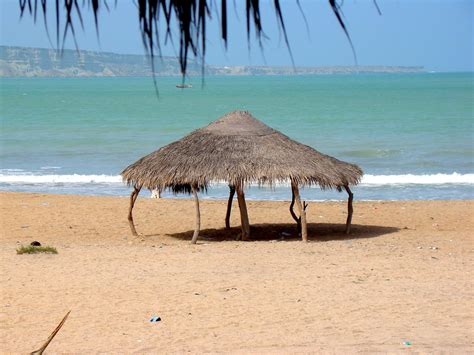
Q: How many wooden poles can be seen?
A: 7